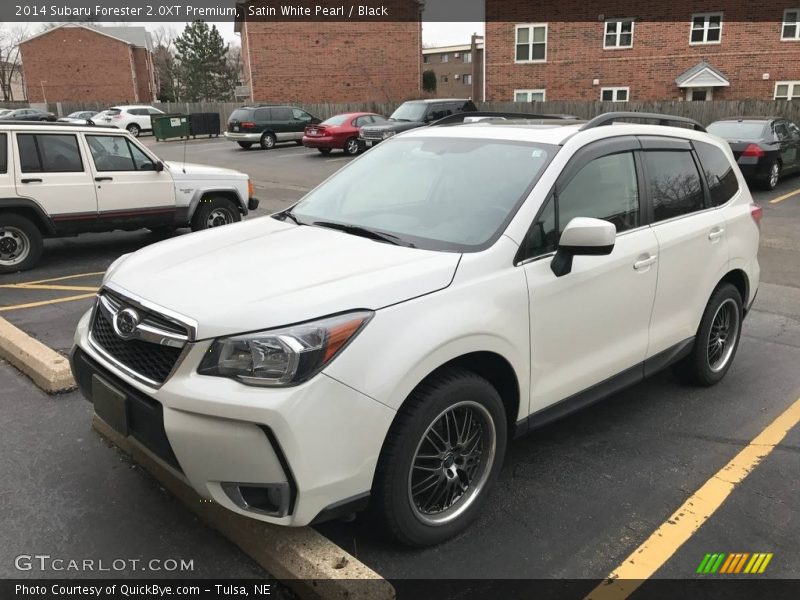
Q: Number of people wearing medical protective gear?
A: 0